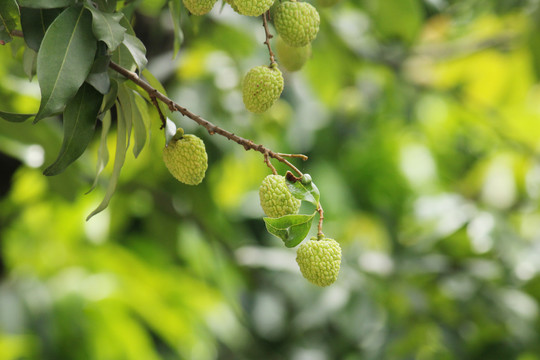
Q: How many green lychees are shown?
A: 8